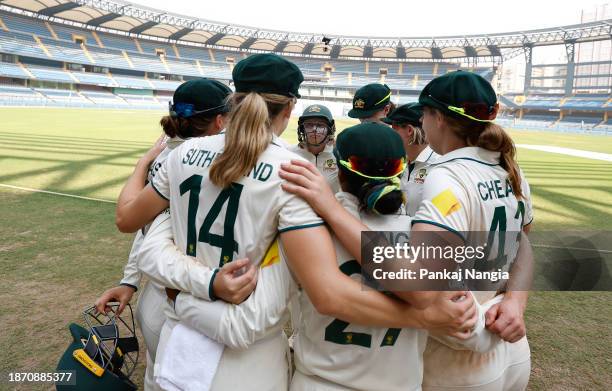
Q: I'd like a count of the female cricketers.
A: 7